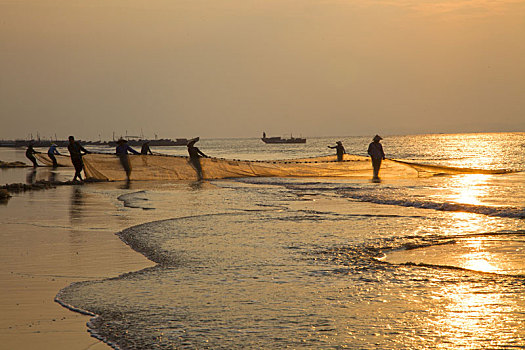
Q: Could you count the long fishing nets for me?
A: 1